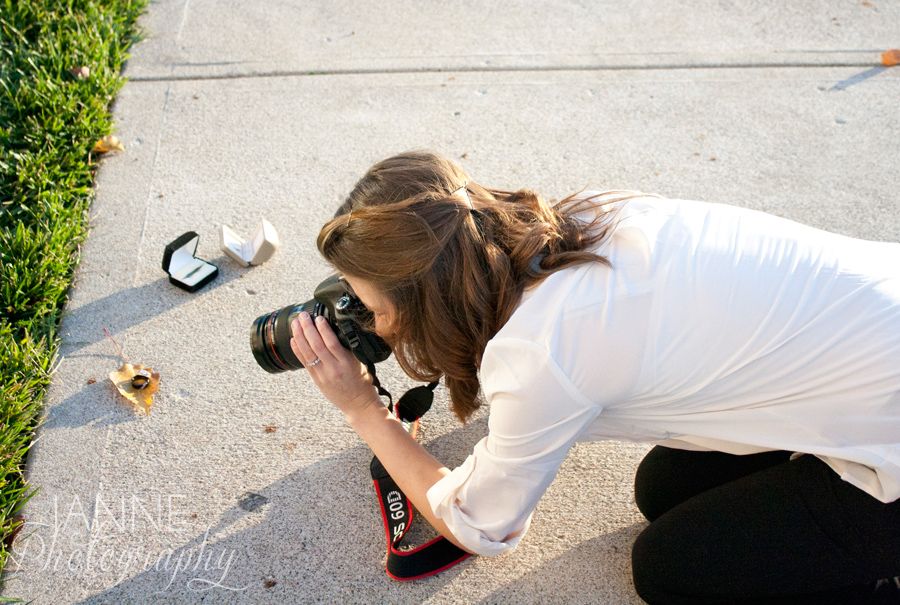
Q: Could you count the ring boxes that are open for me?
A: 2